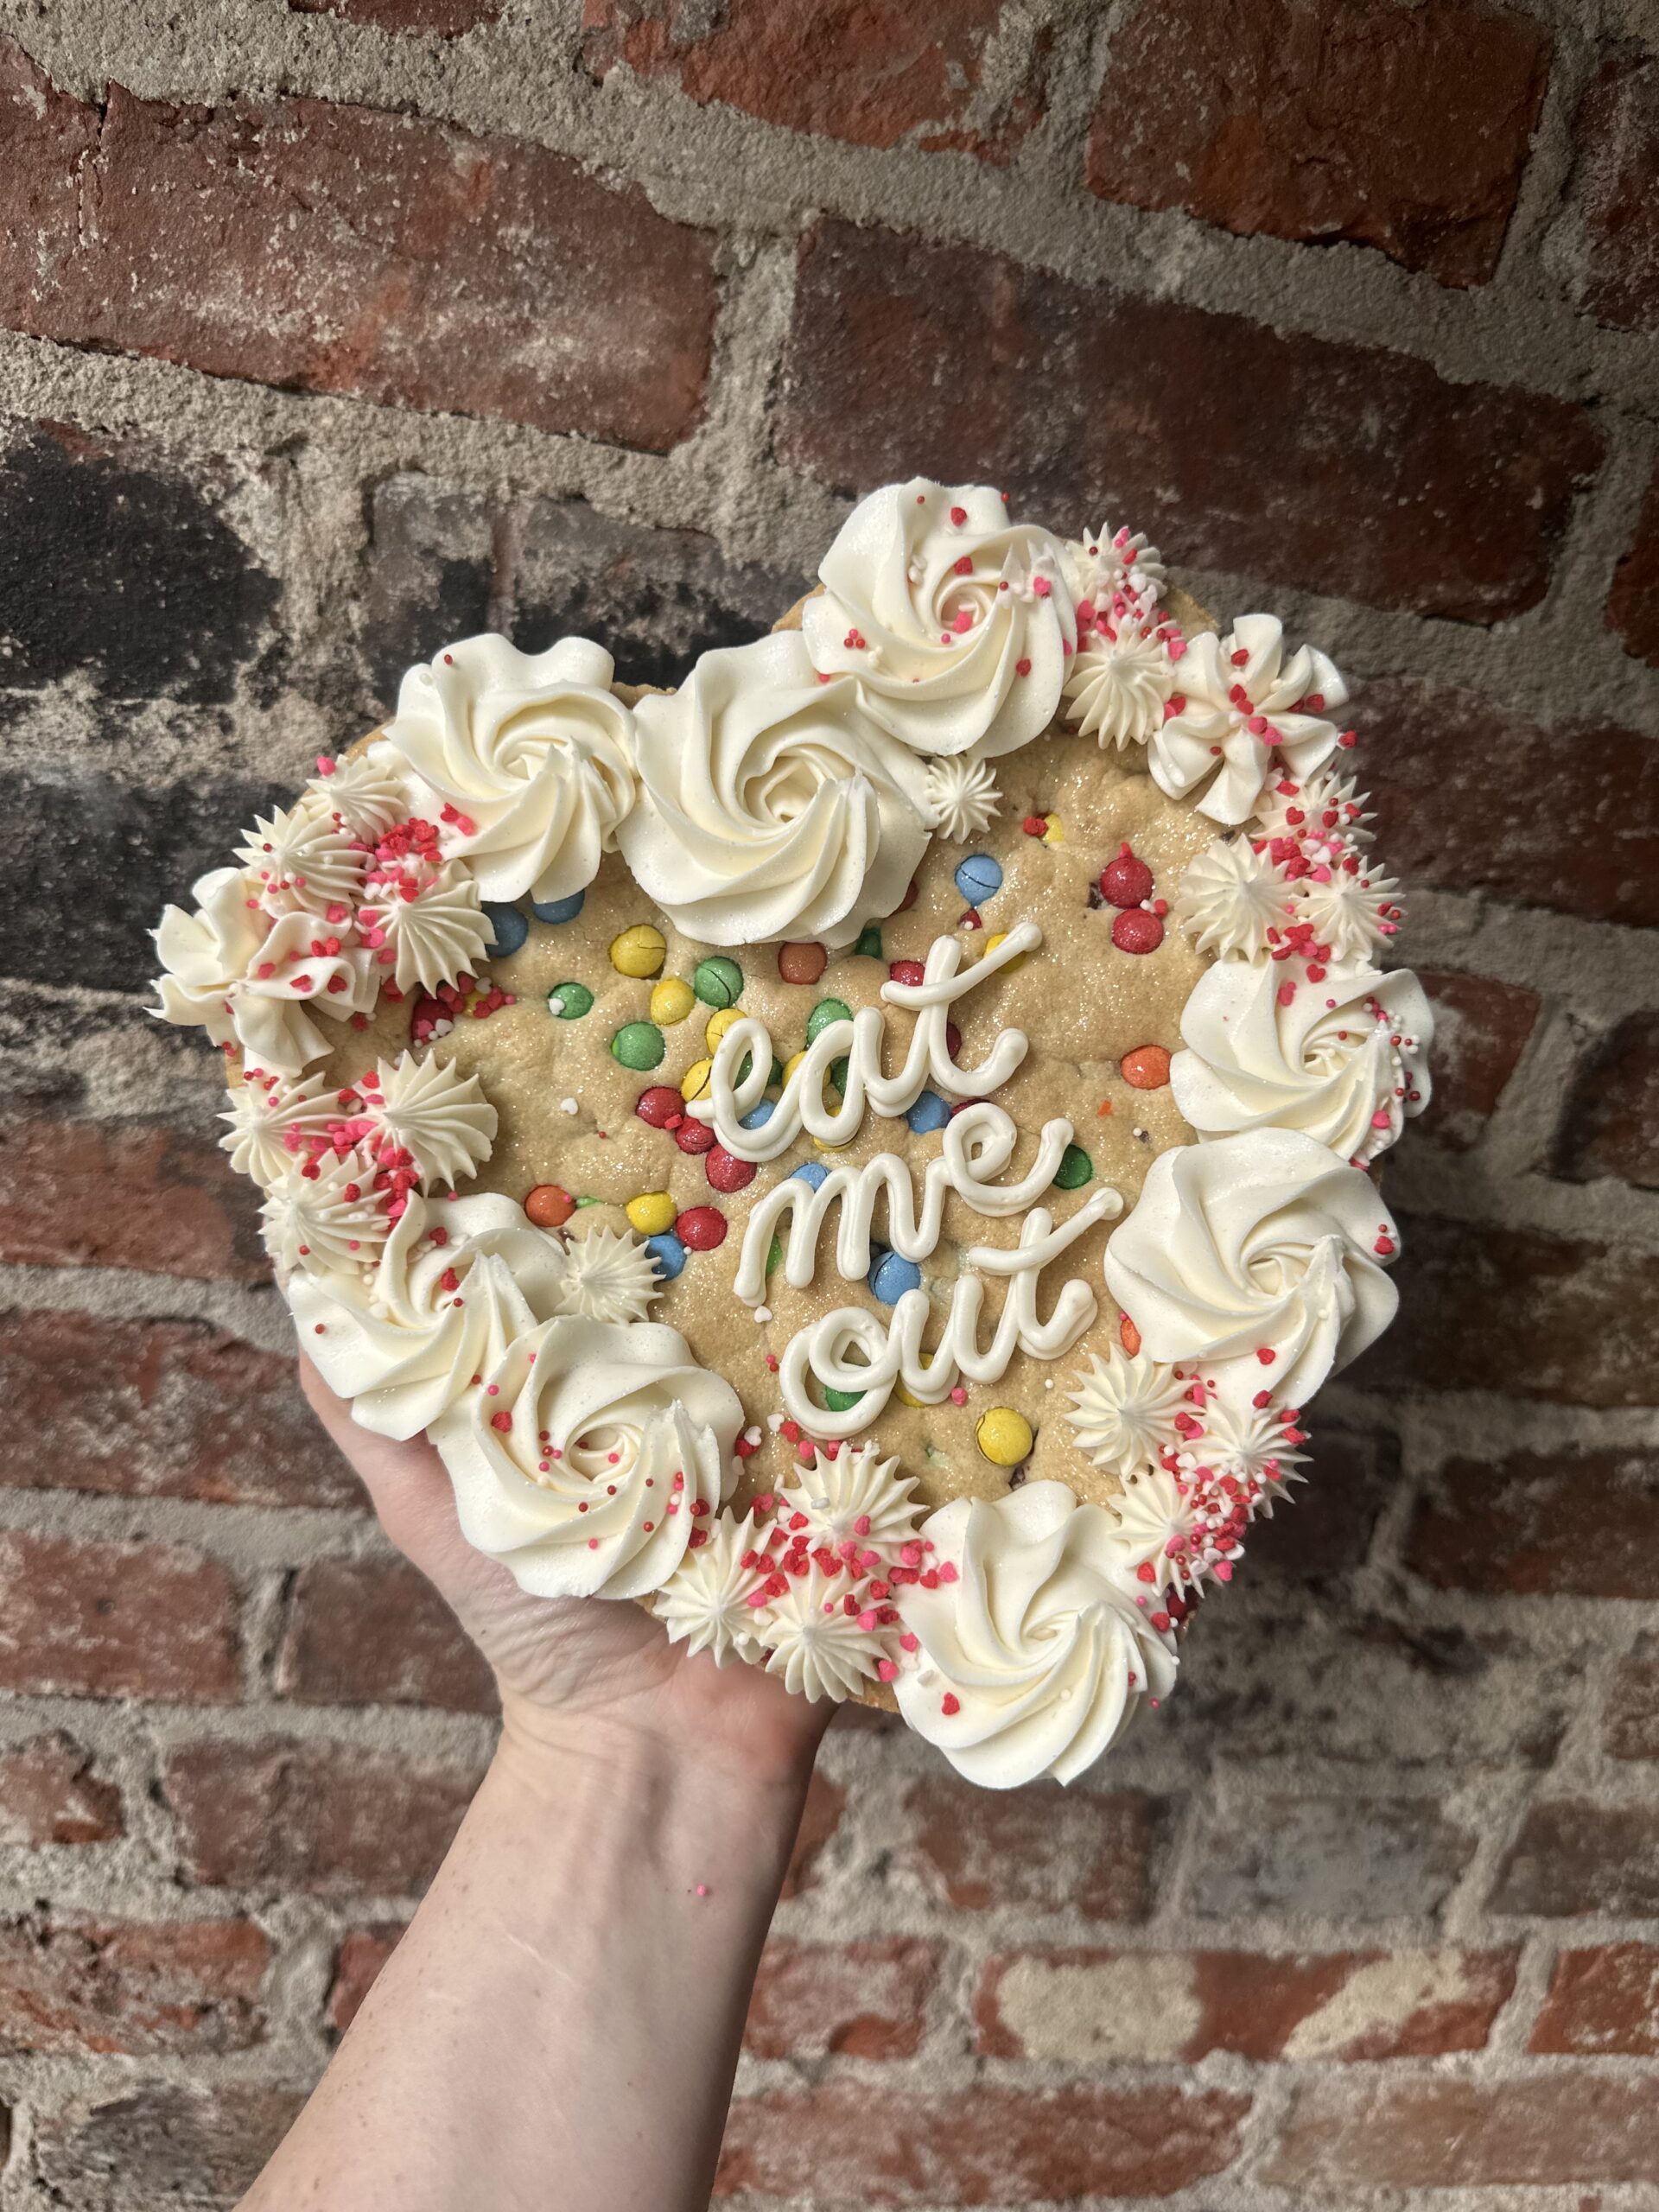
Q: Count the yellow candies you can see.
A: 12